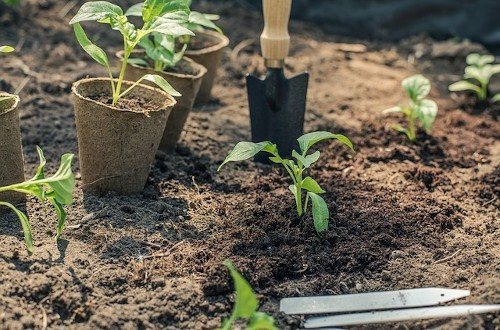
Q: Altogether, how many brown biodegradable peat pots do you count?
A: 4